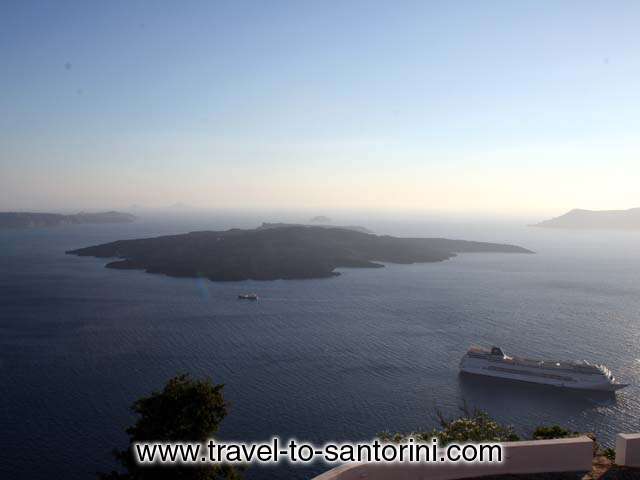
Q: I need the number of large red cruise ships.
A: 0